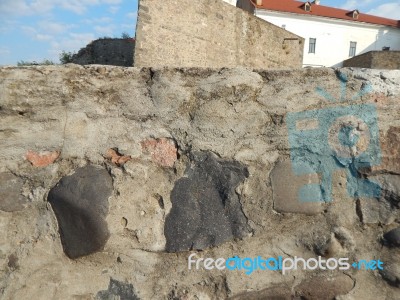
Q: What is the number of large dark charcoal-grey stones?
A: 2